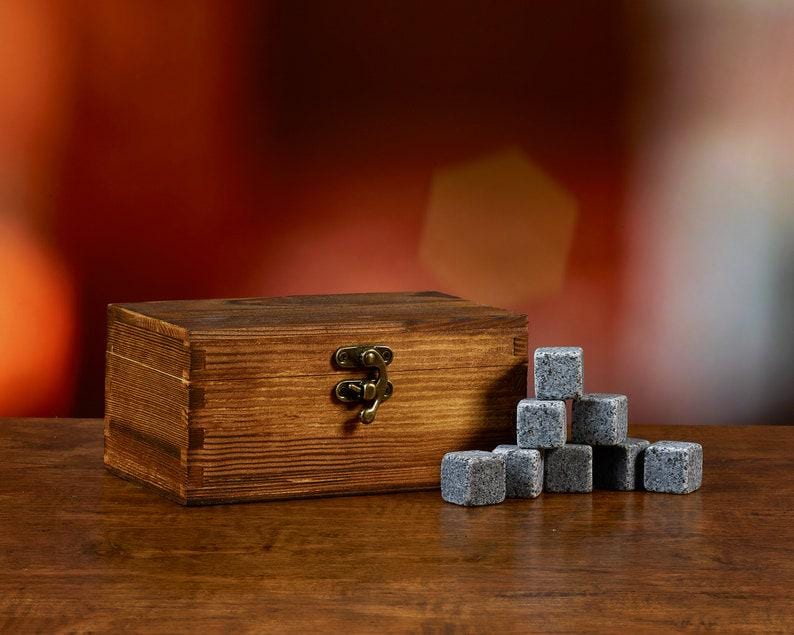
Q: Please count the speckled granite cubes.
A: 8